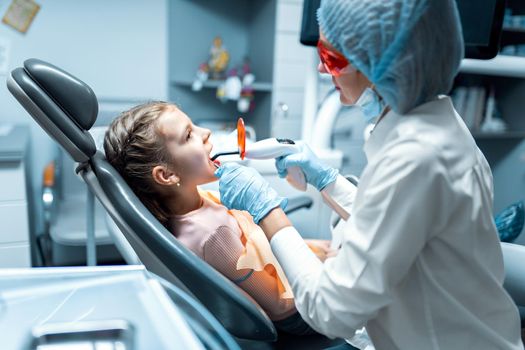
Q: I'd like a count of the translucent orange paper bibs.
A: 1